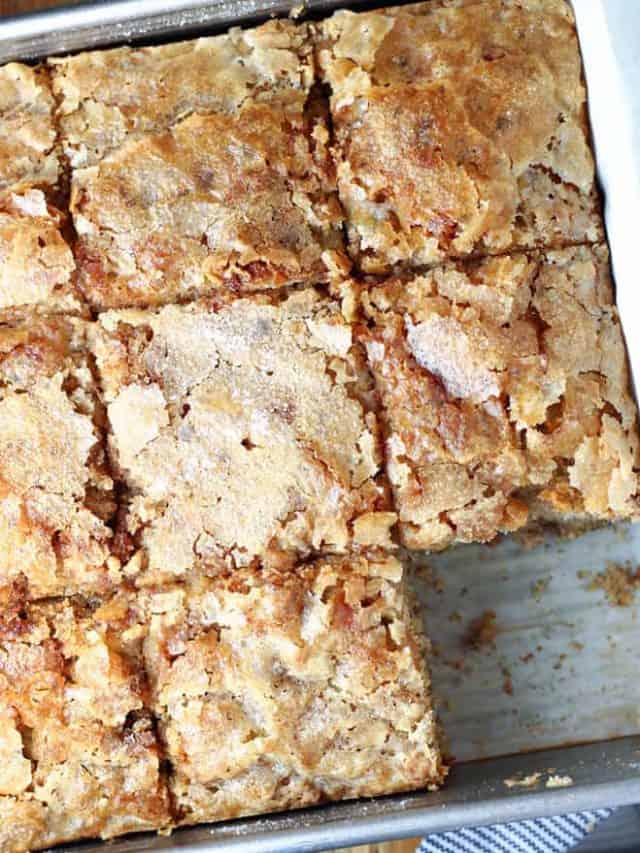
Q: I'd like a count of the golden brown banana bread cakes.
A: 8